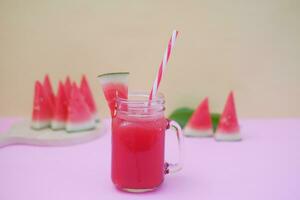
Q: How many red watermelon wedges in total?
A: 9